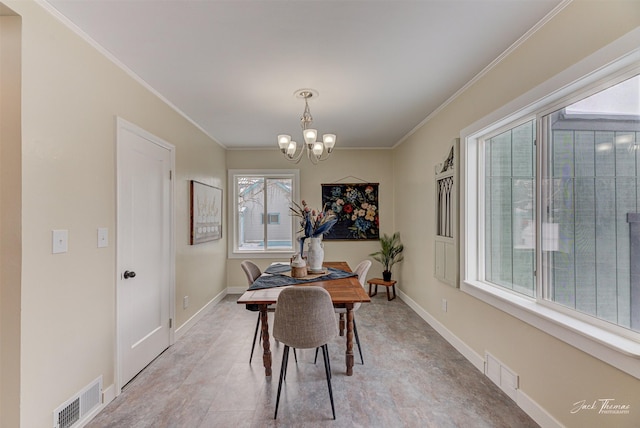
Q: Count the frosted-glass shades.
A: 5